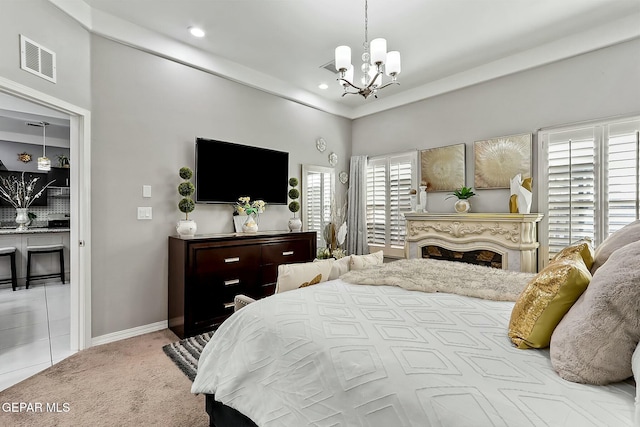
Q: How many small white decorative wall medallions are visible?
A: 3